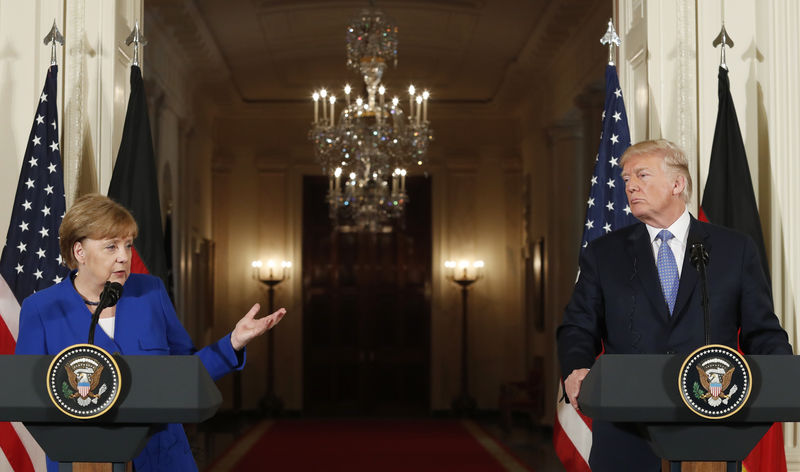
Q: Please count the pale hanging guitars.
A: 0